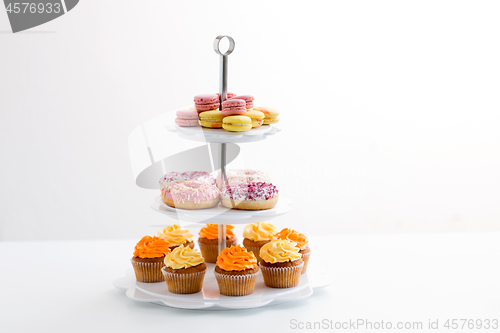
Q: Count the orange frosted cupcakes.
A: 4